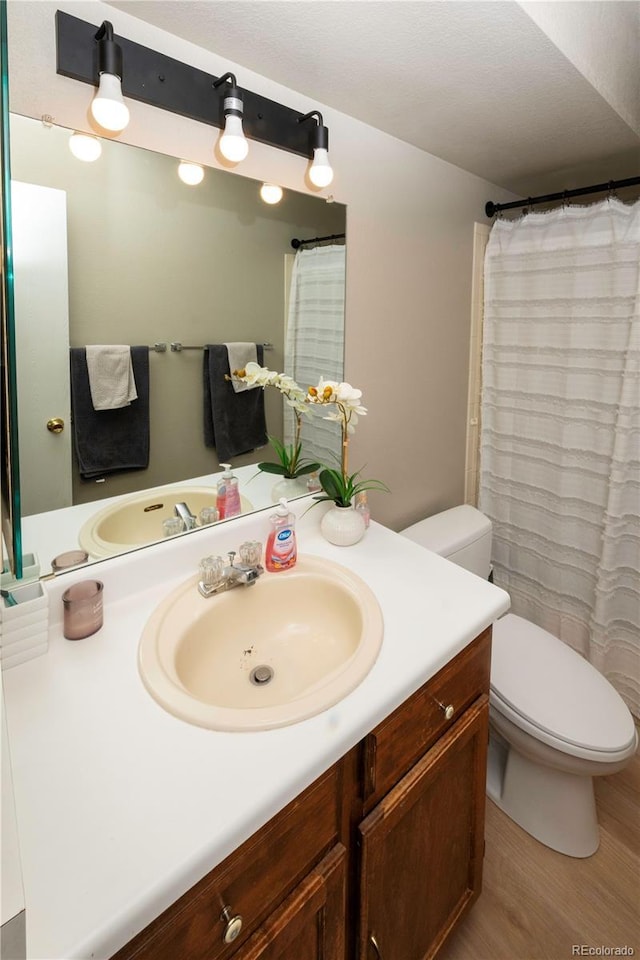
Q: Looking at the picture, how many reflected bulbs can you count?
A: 3